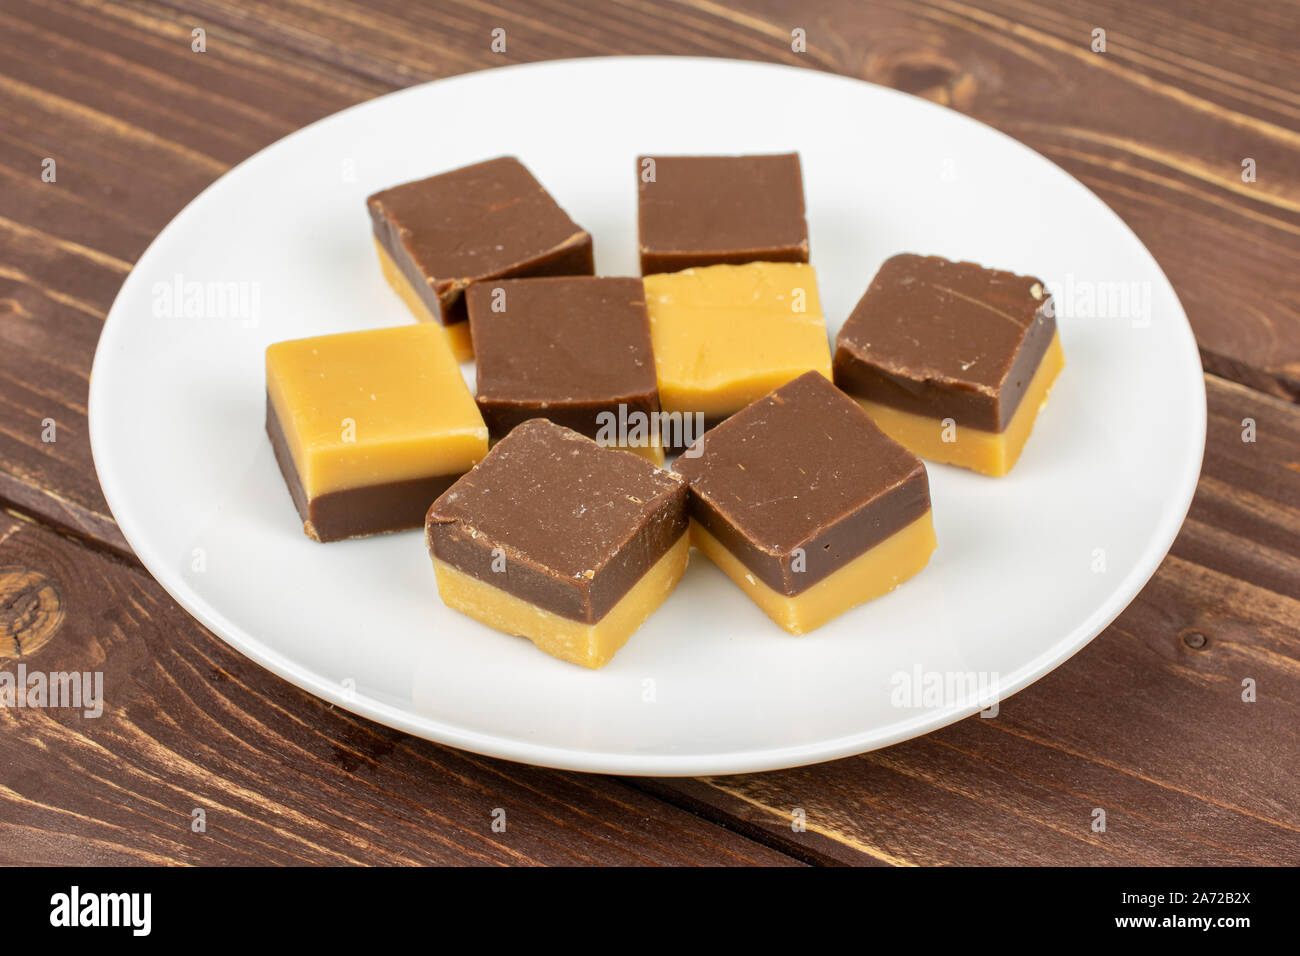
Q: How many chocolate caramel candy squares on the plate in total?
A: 8